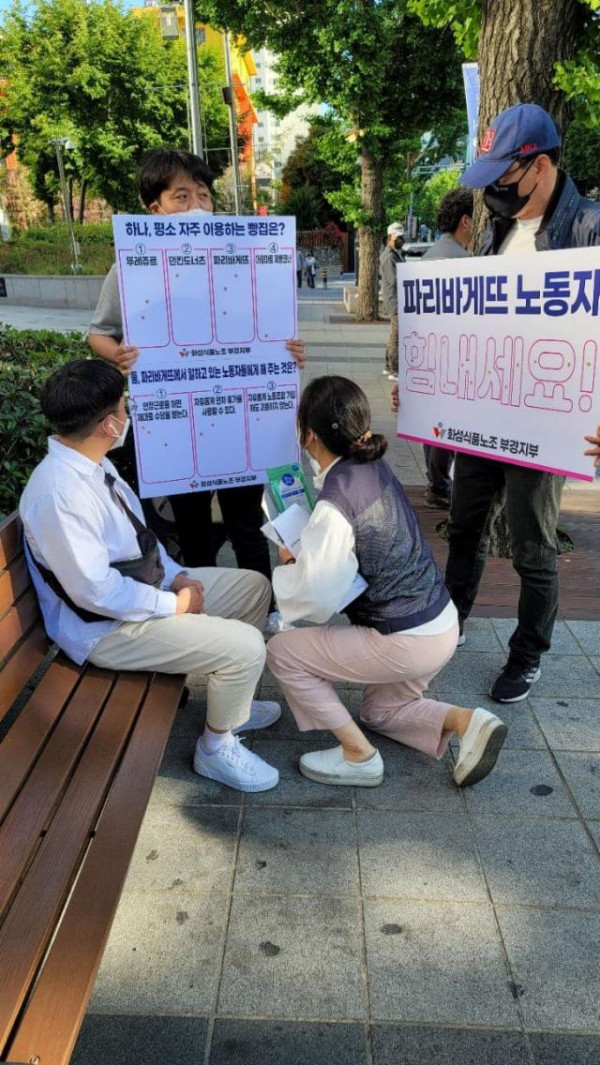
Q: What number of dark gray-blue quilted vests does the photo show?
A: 1